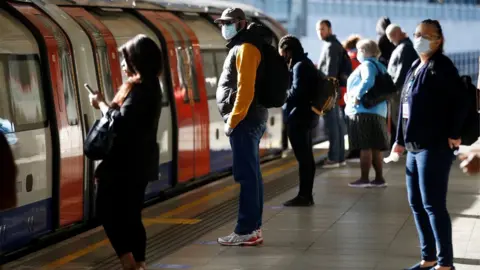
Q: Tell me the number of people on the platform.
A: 9